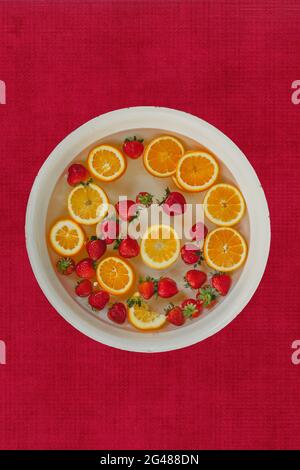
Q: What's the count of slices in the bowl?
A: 10